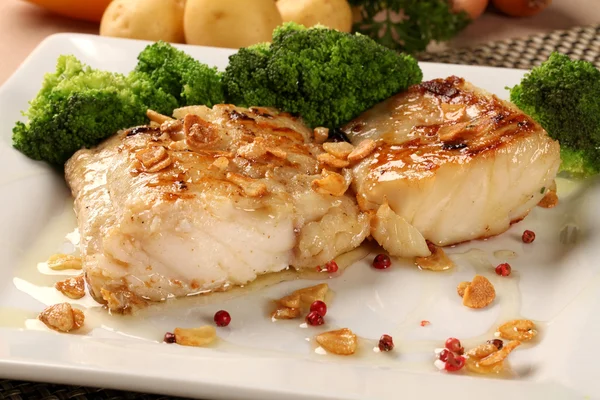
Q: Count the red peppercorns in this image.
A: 13